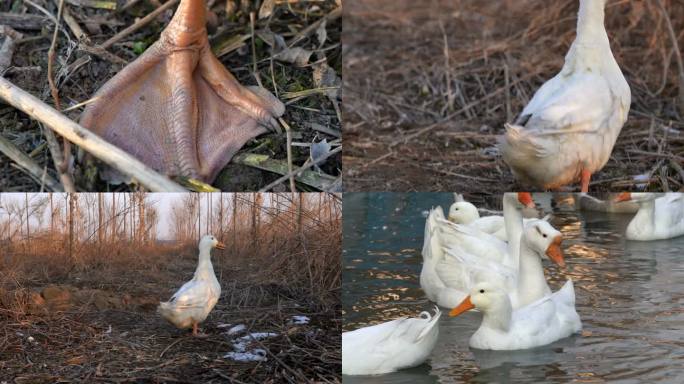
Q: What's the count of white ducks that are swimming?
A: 6